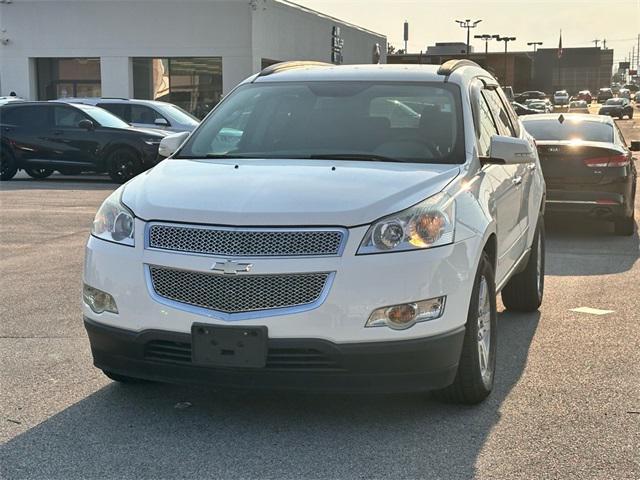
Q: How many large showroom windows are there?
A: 2